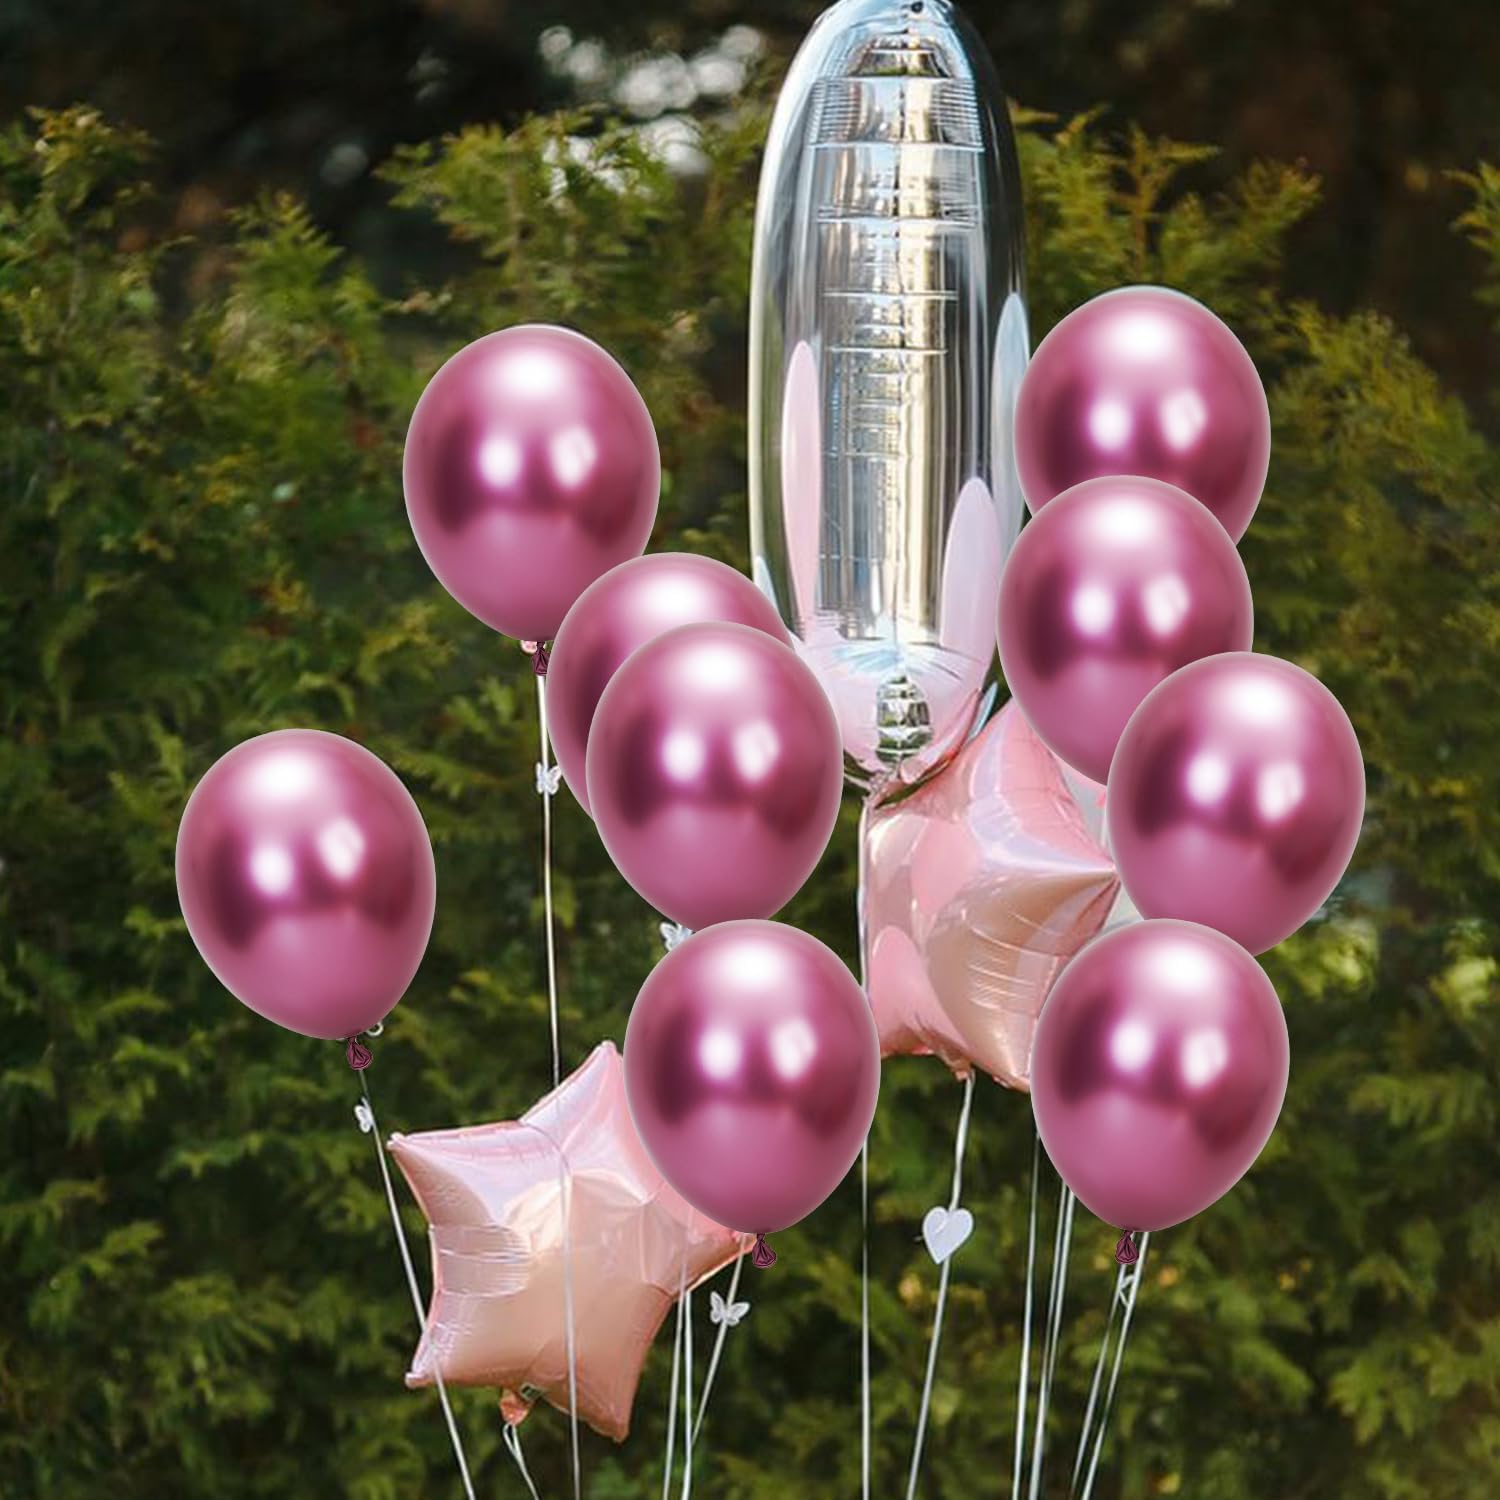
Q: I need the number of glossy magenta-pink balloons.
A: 9